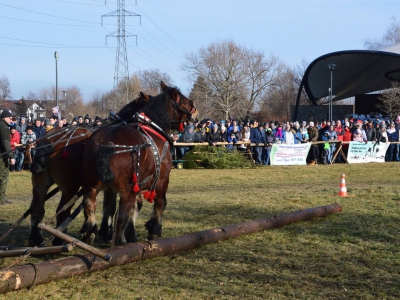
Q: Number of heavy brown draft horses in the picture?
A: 2